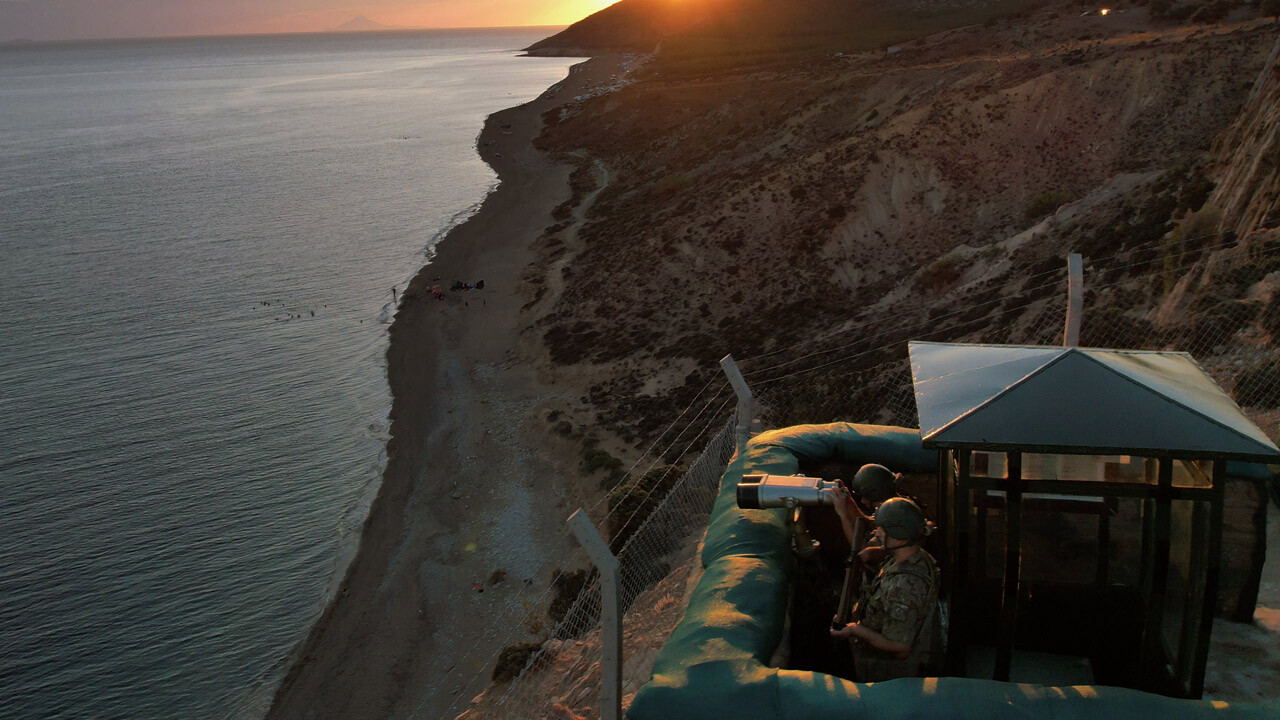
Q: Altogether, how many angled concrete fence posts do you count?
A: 3